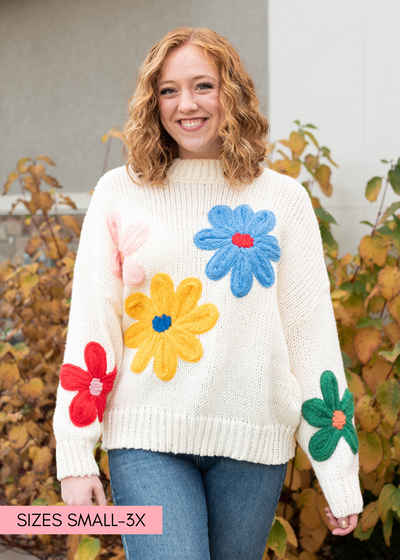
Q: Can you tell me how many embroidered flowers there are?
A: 5